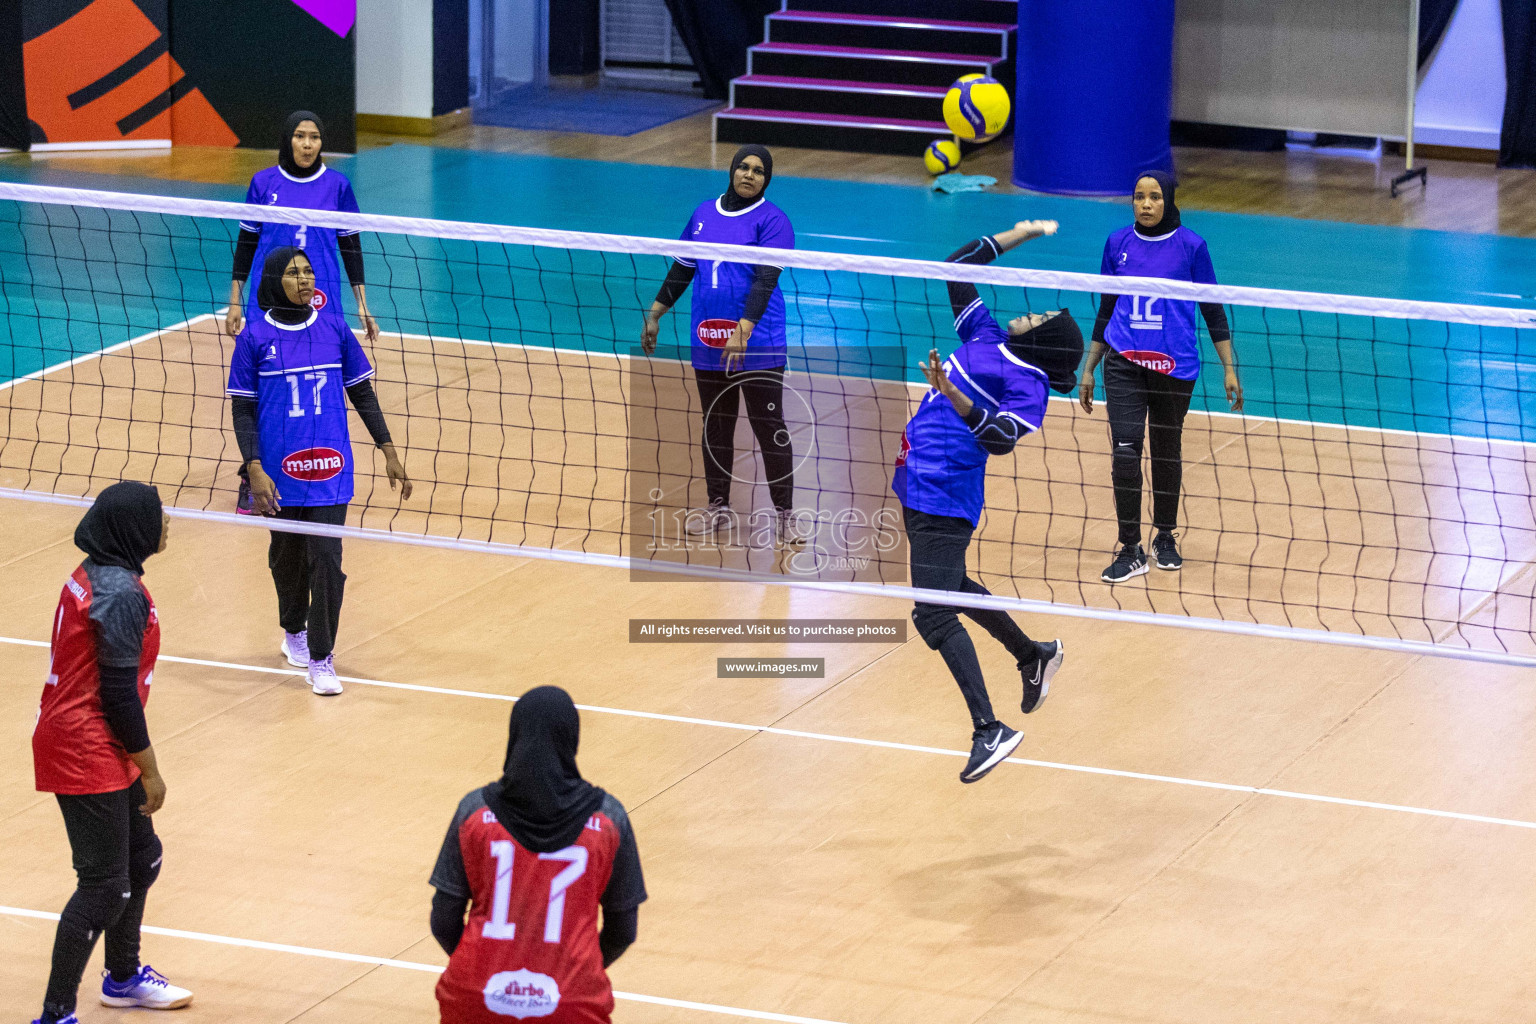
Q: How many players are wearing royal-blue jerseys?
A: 5